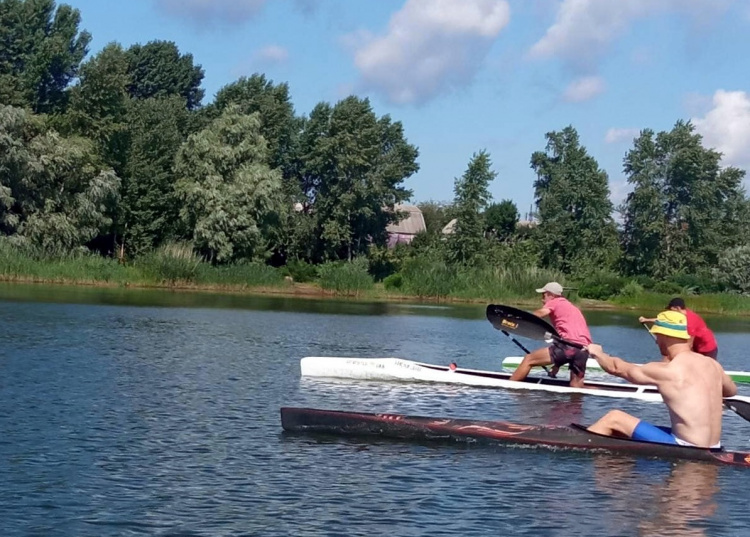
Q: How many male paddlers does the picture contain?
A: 3